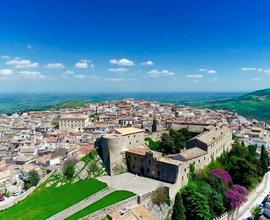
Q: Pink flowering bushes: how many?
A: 2